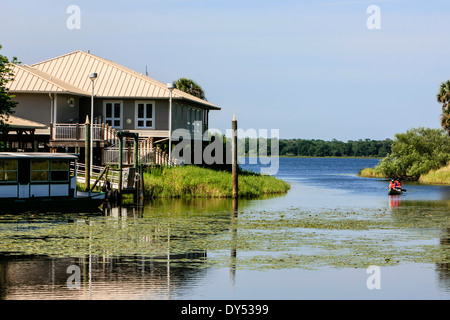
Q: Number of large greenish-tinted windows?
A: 3